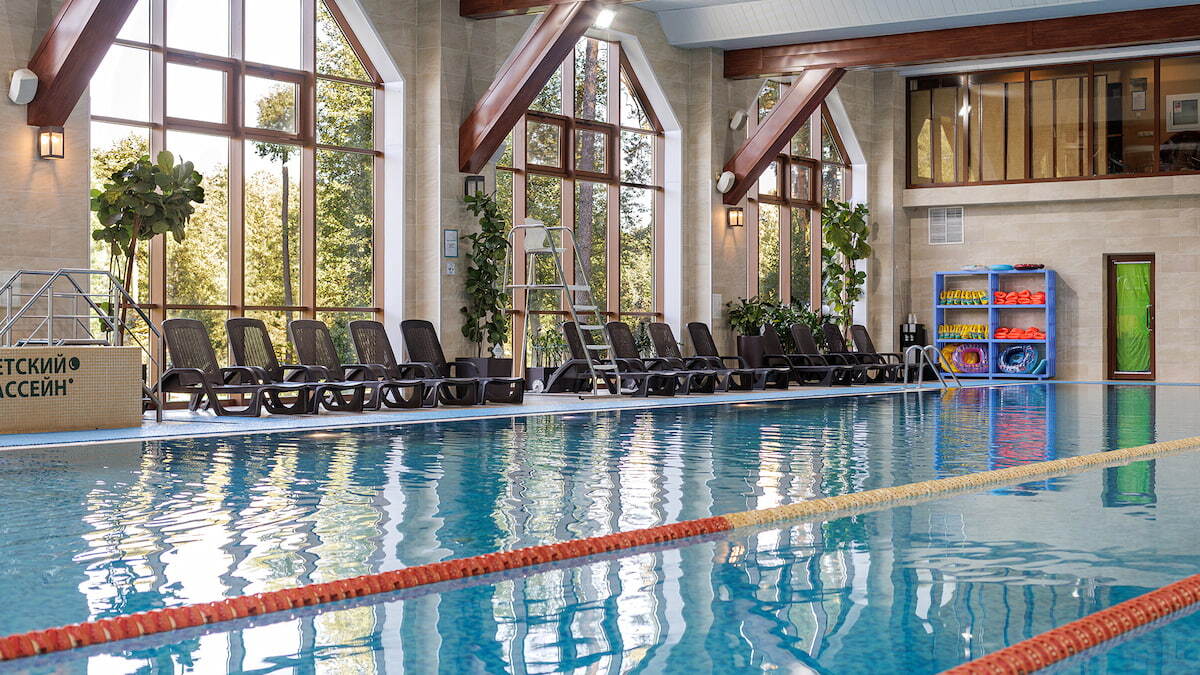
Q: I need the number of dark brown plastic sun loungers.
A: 13